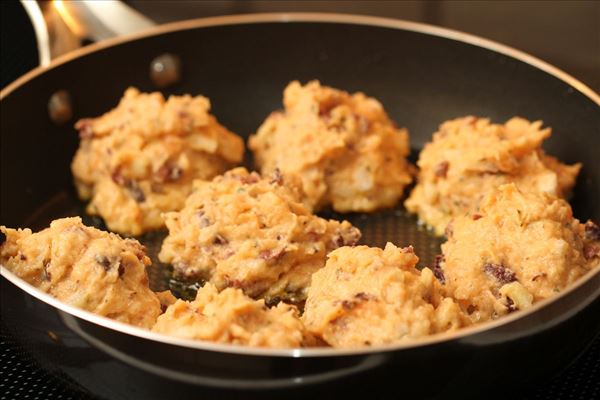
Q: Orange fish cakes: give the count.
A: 8